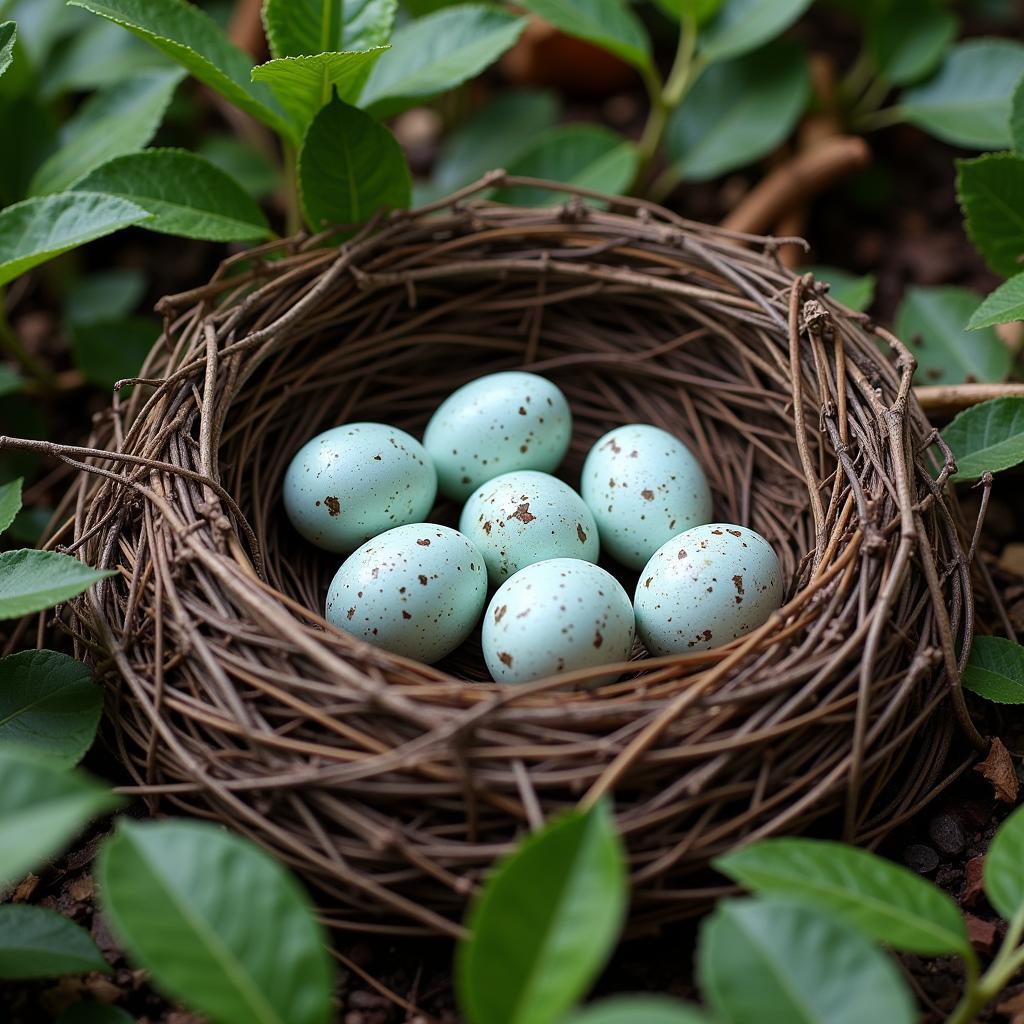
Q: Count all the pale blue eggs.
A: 7